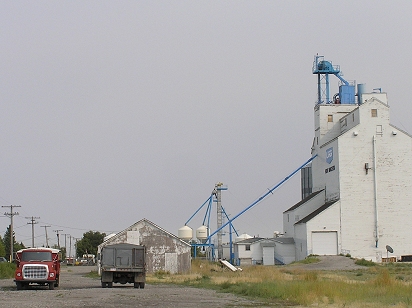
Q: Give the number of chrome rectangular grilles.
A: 1